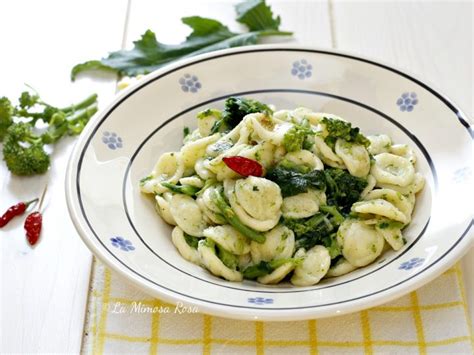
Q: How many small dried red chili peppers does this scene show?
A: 3